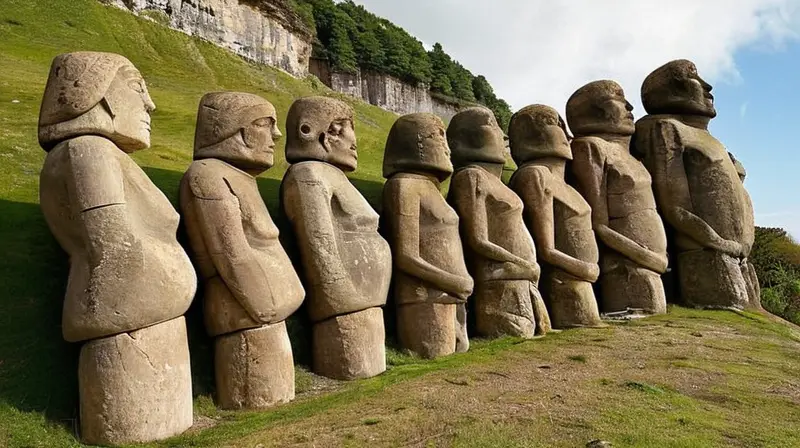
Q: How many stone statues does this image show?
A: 8